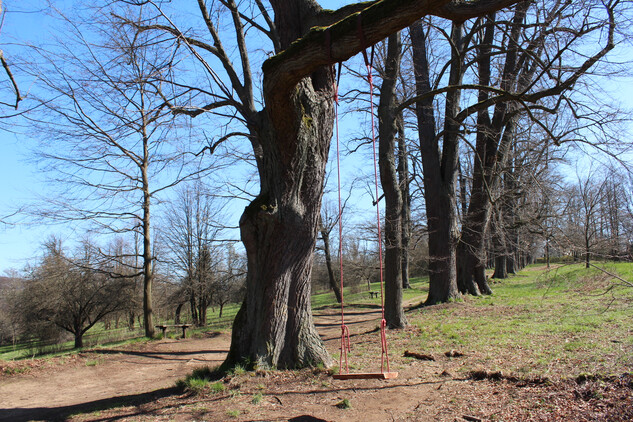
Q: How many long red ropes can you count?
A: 2